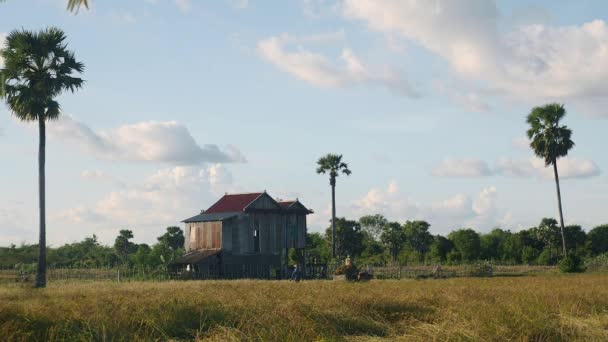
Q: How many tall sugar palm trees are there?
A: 3